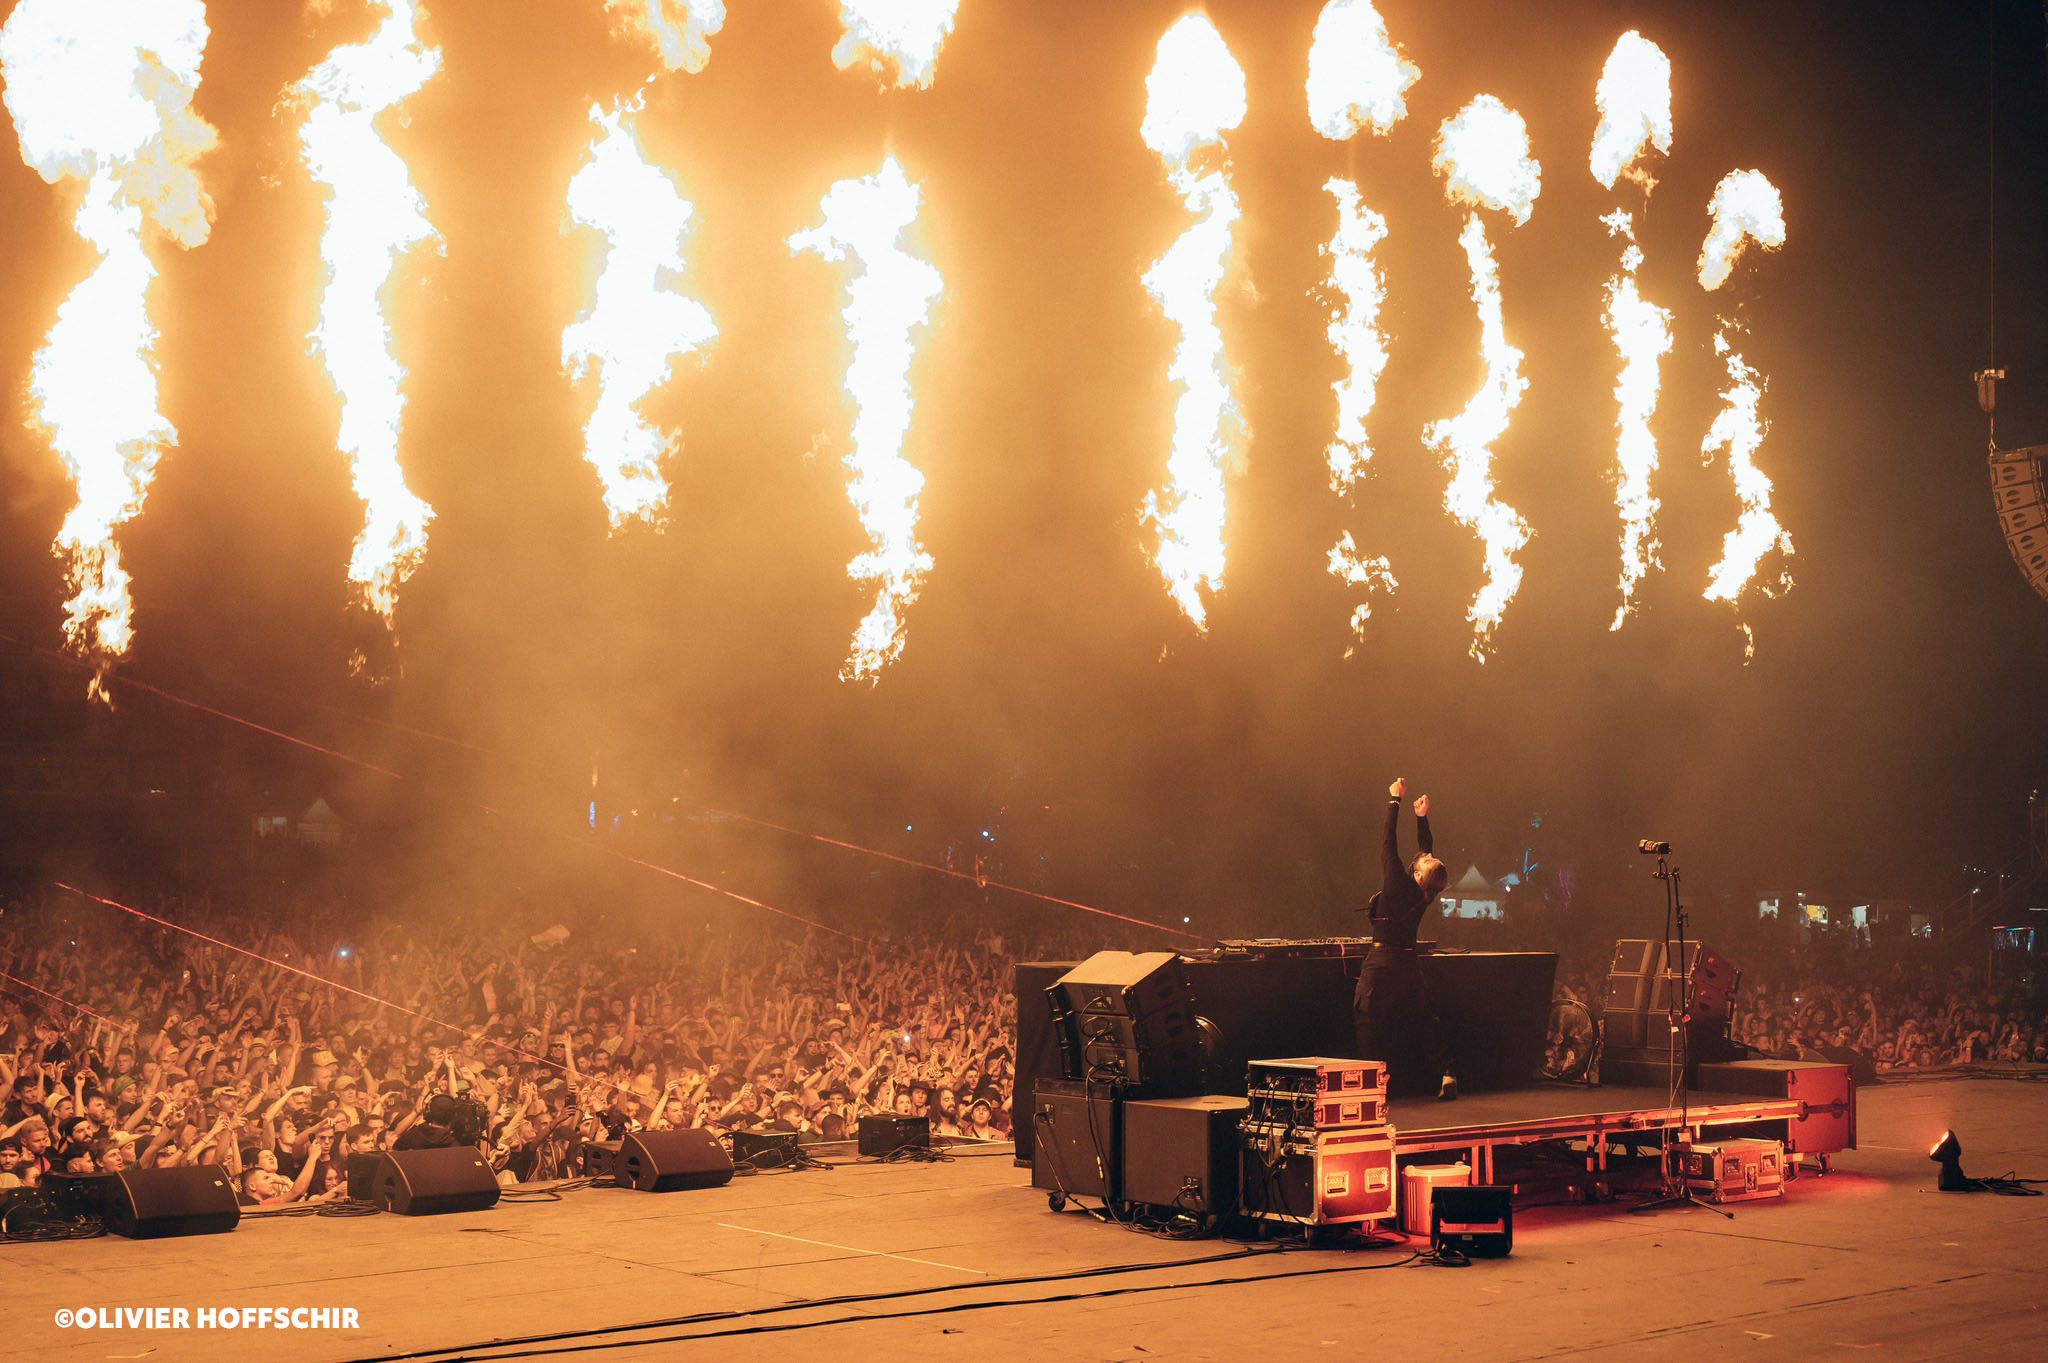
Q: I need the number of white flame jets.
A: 9